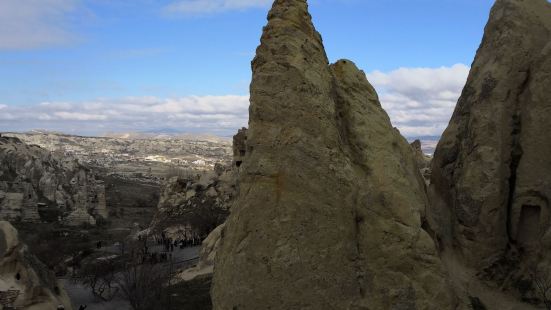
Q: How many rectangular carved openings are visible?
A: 1